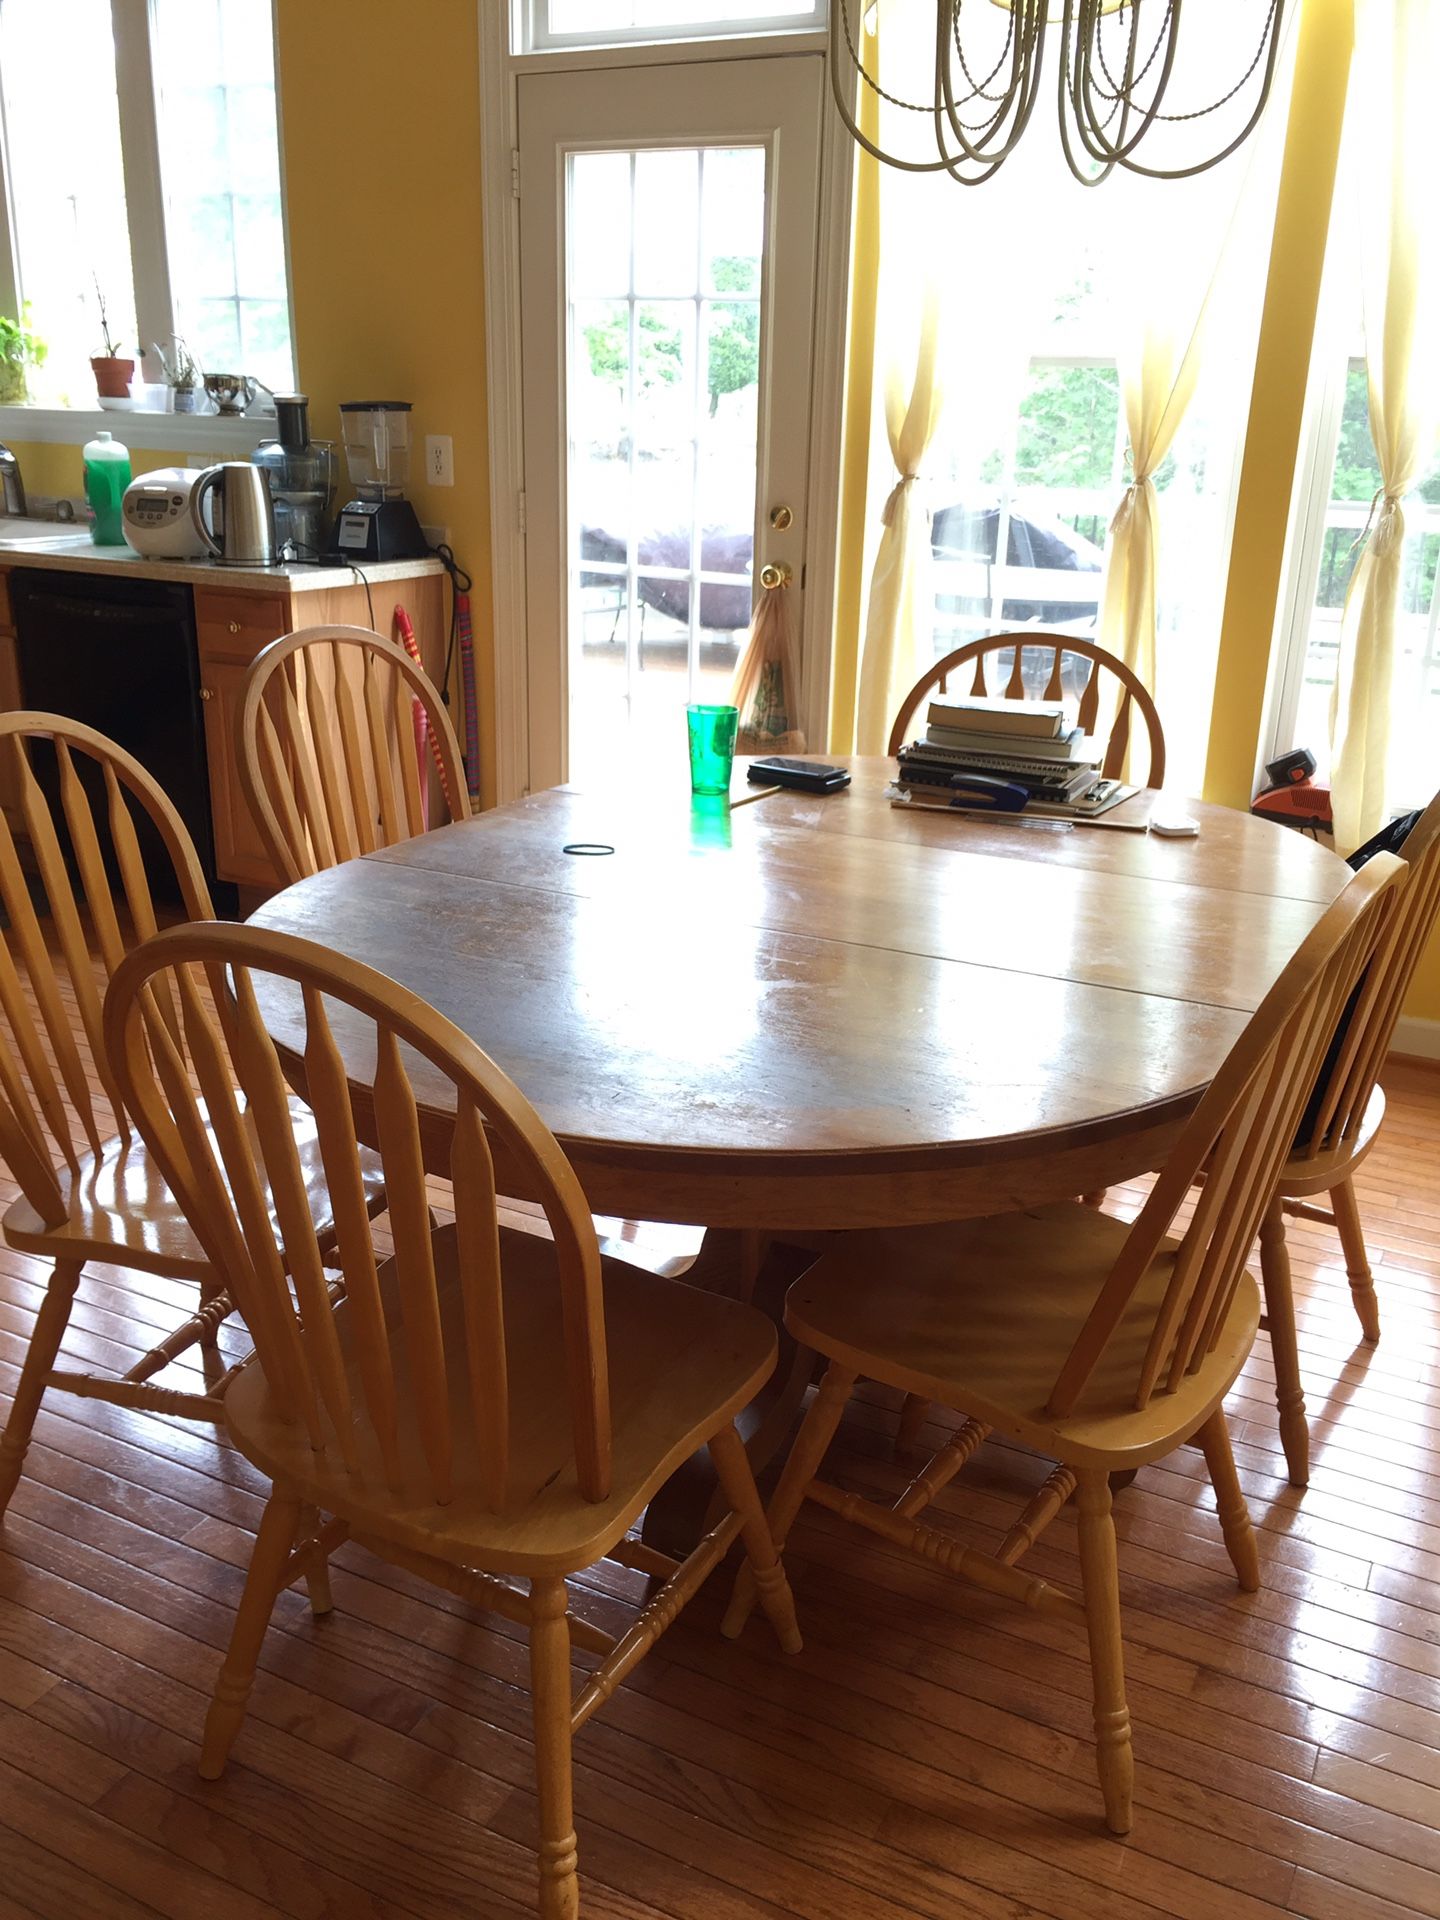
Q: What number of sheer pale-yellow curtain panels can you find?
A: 3